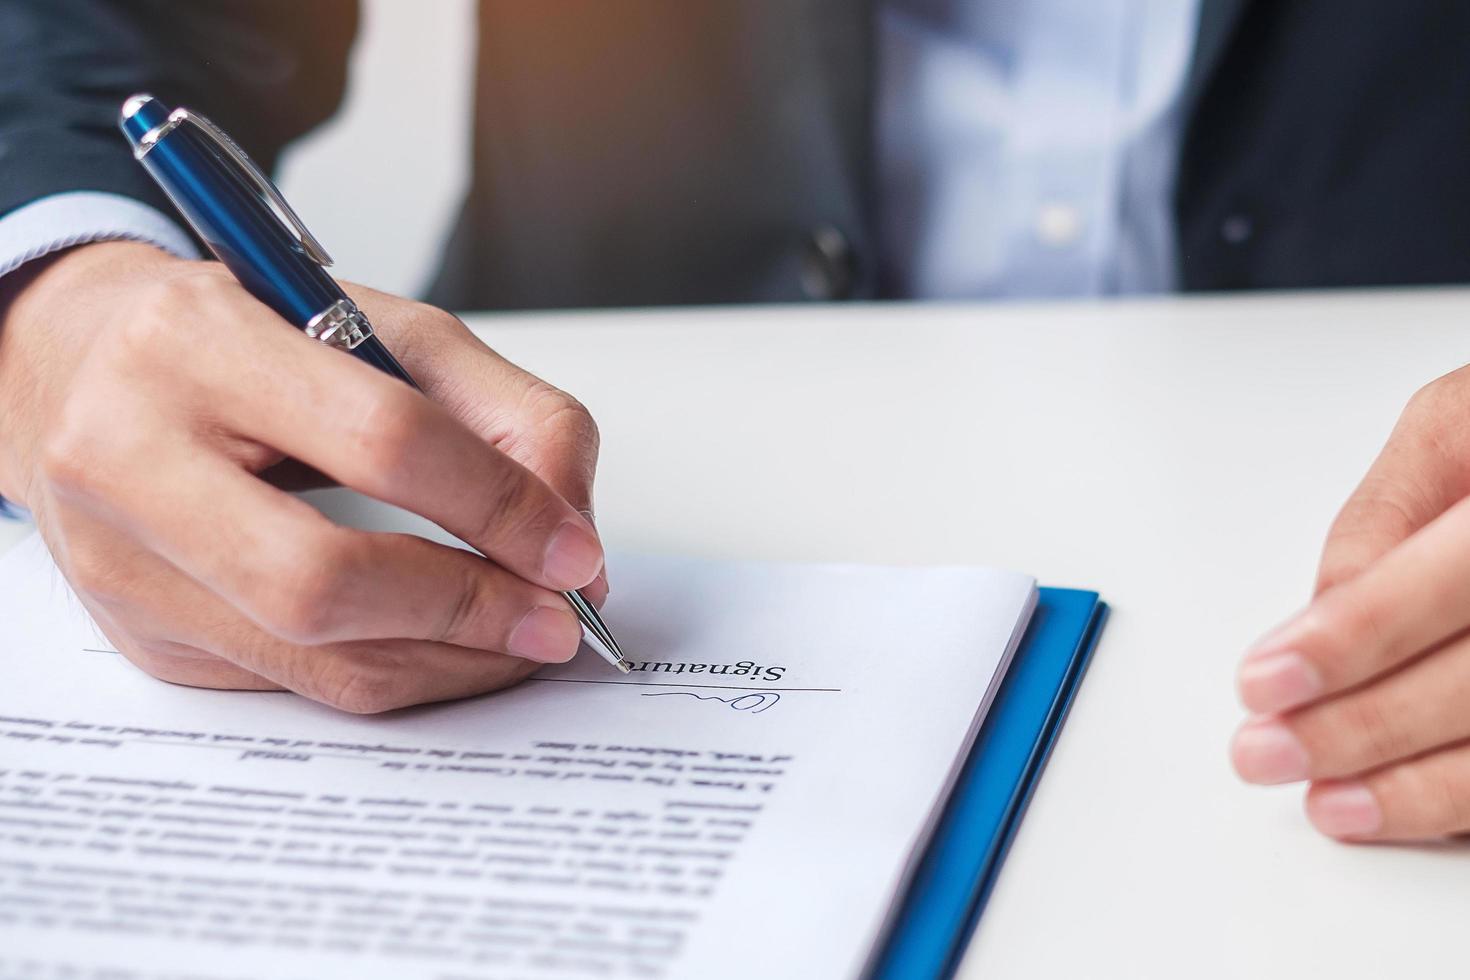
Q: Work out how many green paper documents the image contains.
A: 0